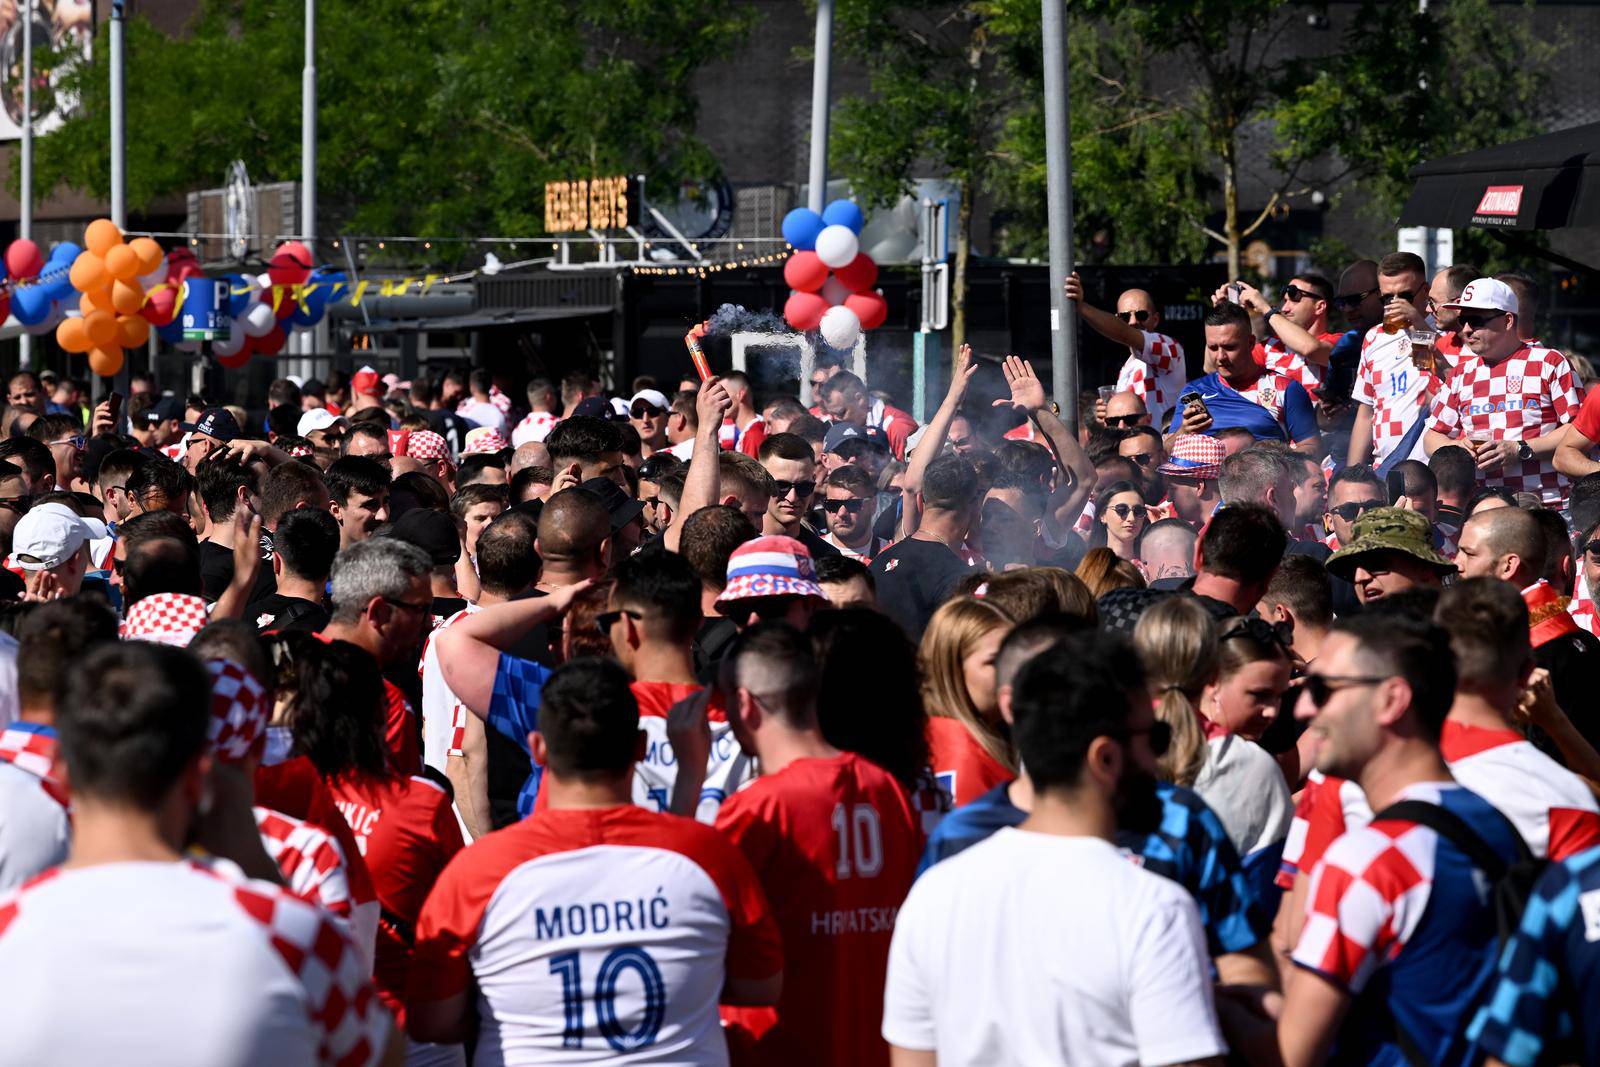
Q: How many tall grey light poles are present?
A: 5